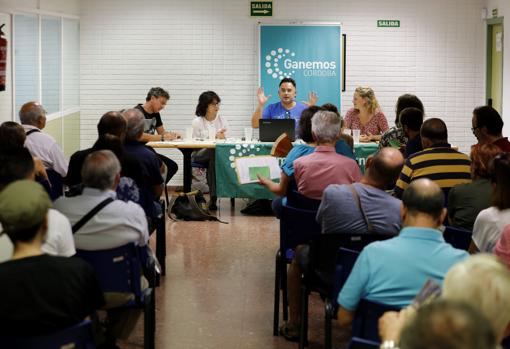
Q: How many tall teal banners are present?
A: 1